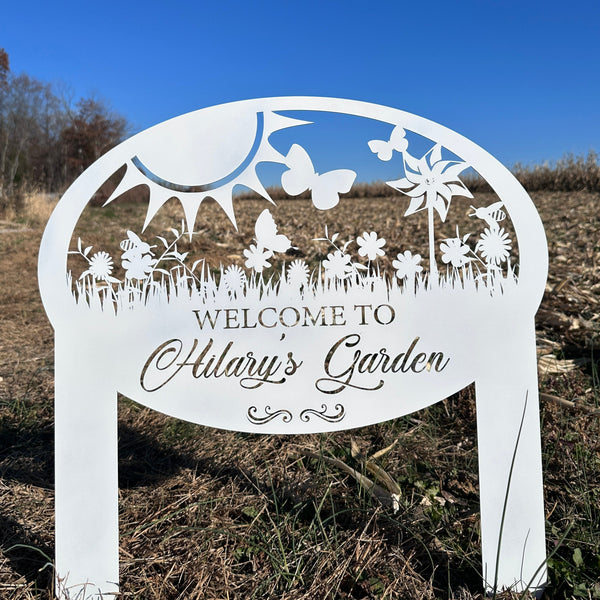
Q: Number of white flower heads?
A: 10